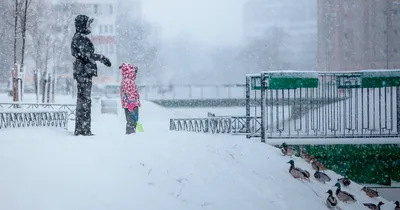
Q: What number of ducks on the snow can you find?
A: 11